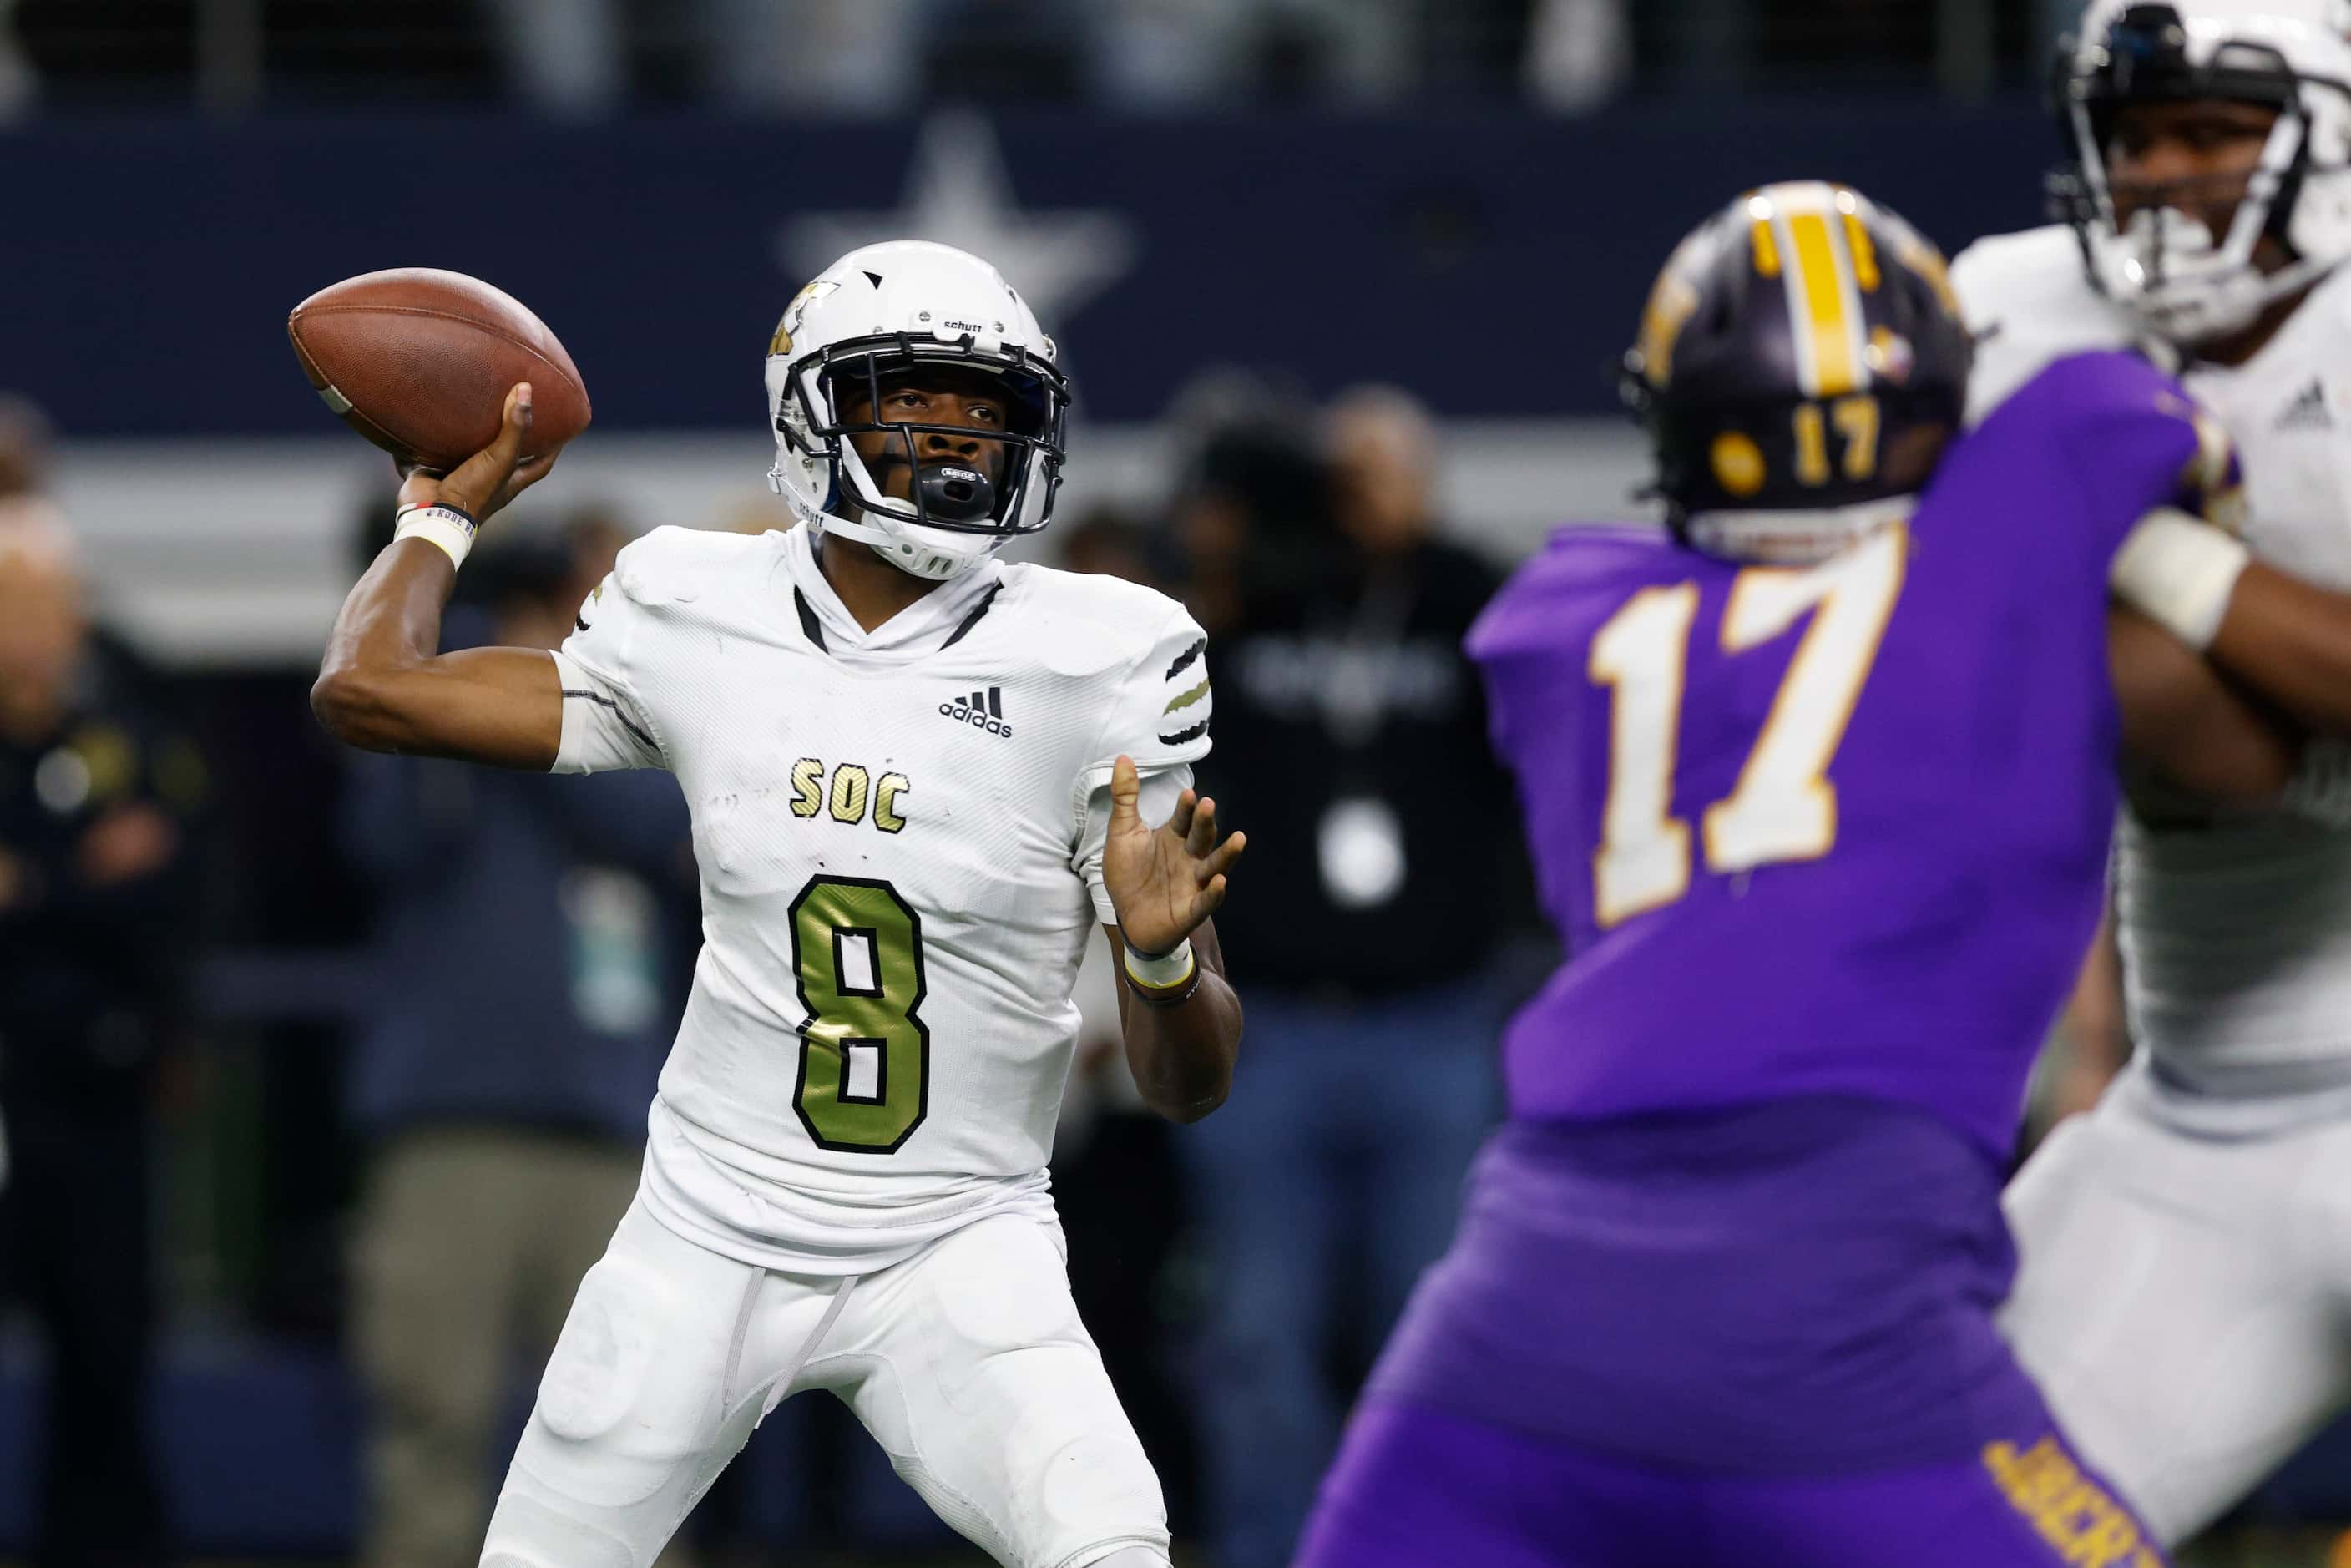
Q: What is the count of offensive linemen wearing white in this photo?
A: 1